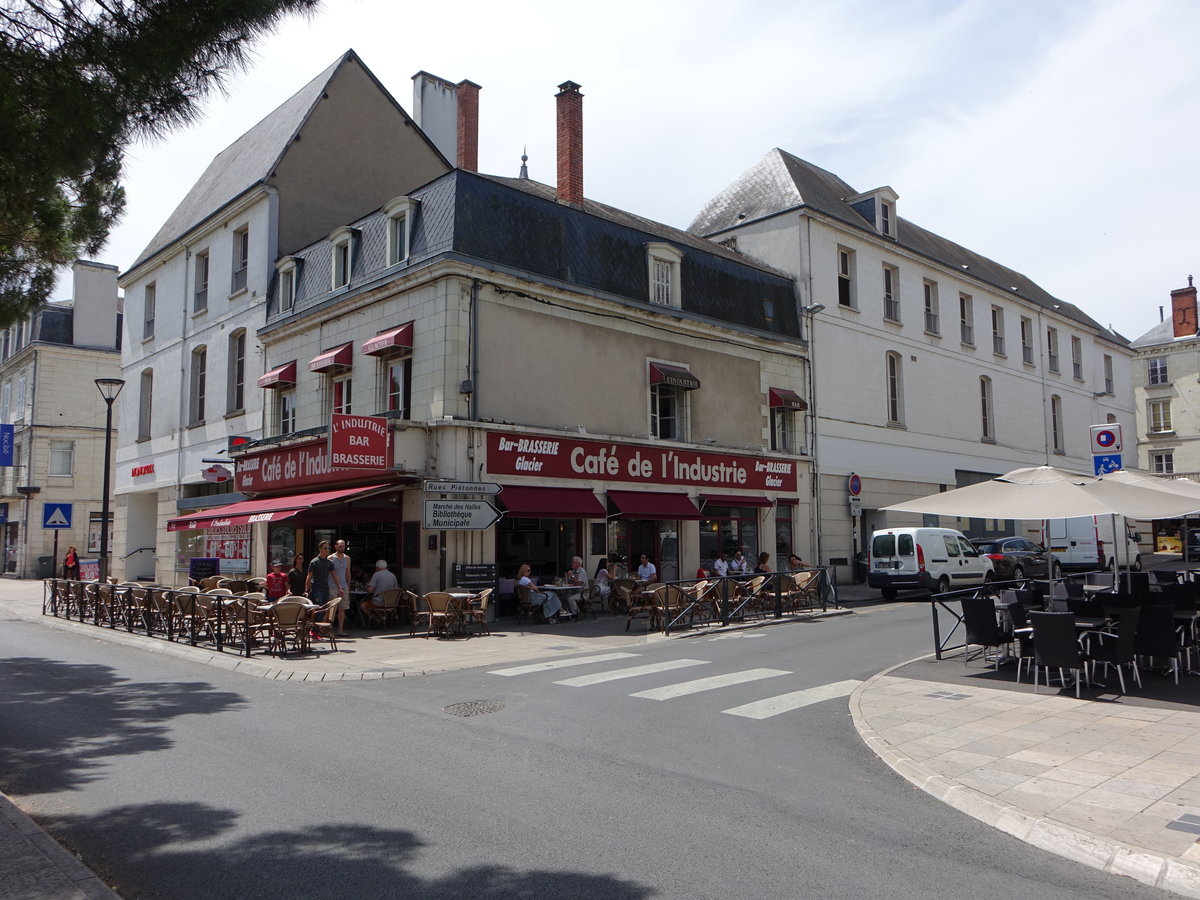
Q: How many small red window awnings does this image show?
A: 5